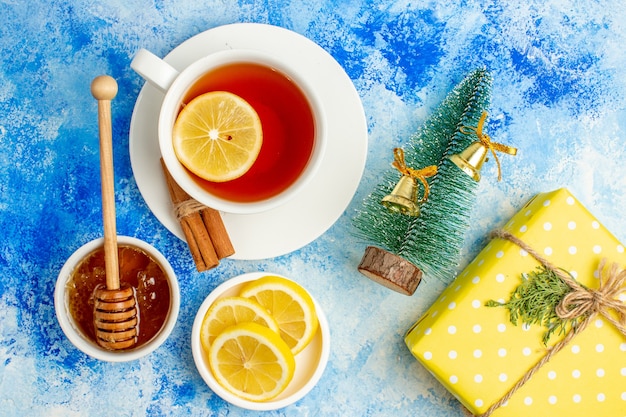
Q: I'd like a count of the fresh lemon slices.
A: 4